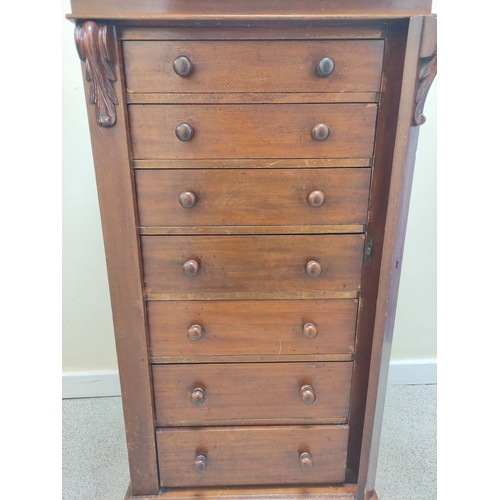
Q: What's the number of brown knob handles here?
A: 14